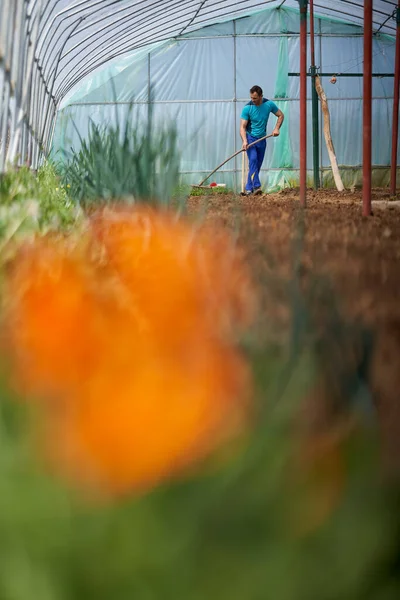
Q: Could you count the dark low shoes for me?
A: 2